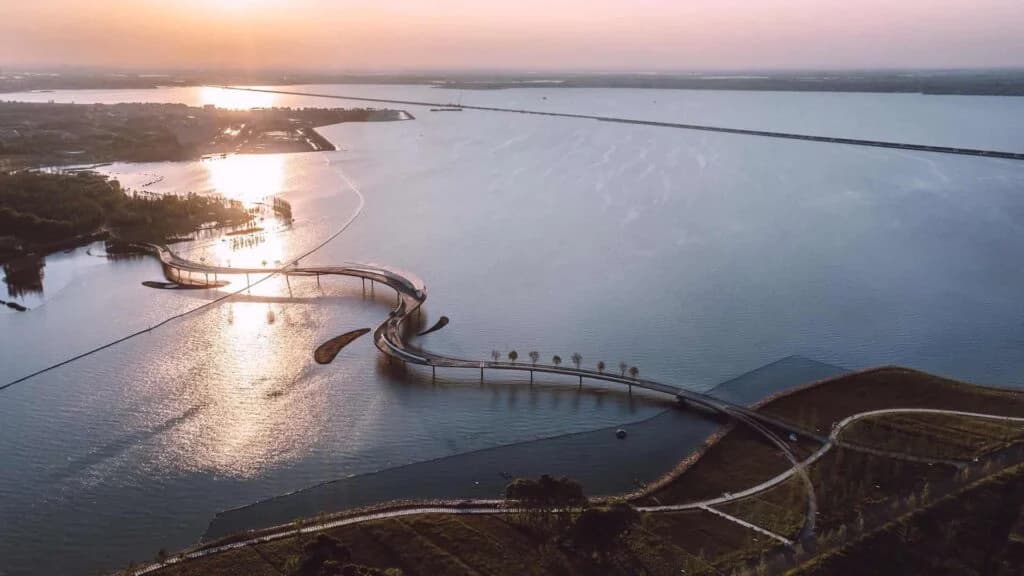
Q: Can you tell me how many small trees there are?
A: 8